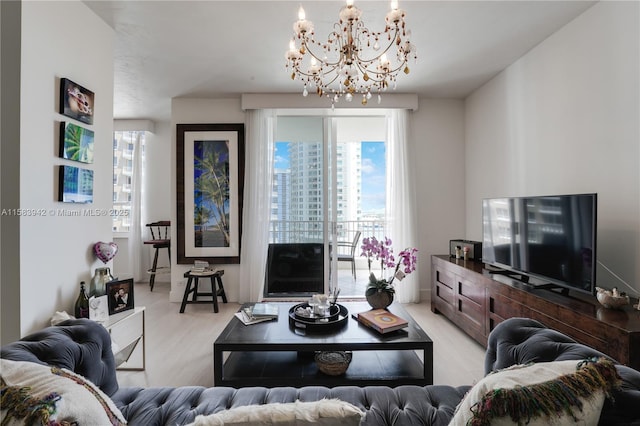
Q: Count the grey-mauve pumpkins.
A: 0